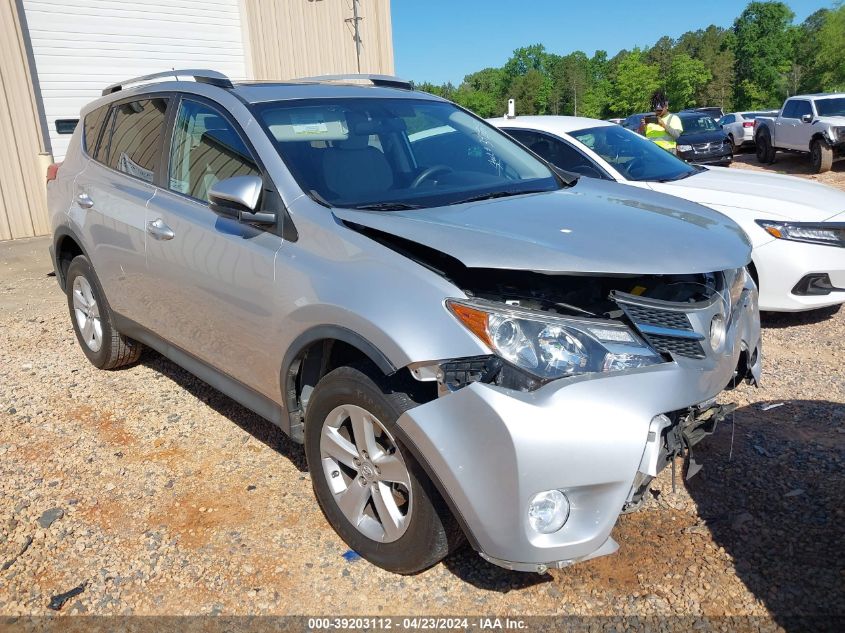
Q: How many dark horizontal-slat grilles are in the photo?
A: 1